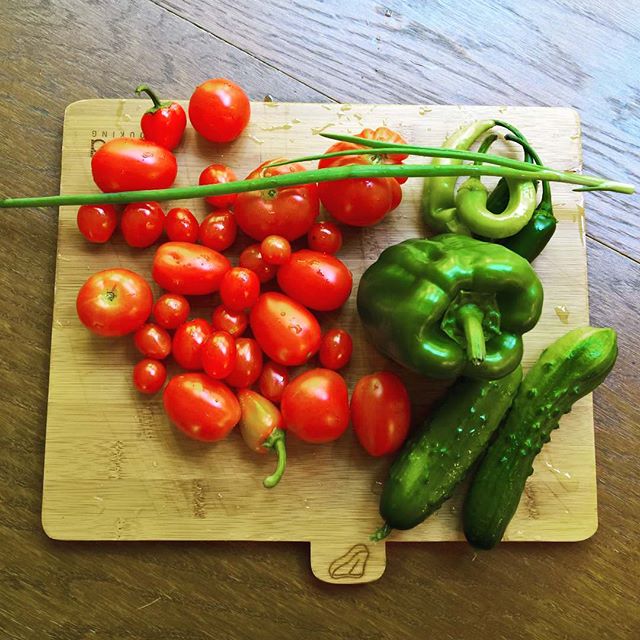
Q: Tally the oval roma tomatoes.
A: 6